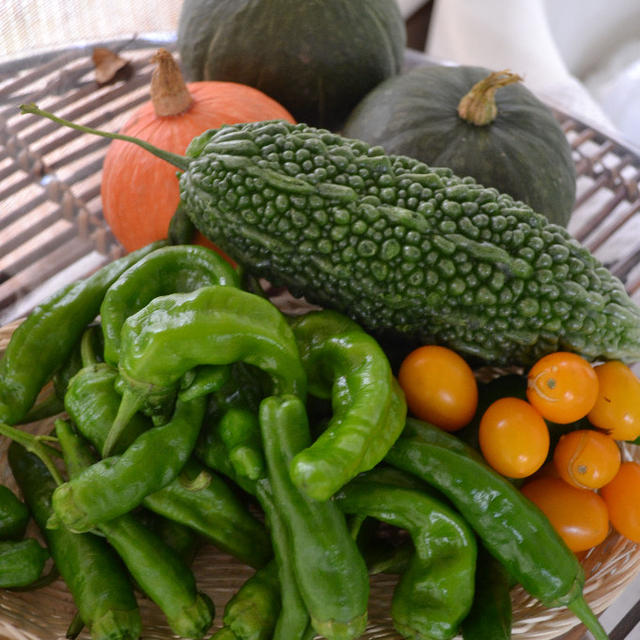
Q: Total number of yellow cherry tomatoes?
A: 7